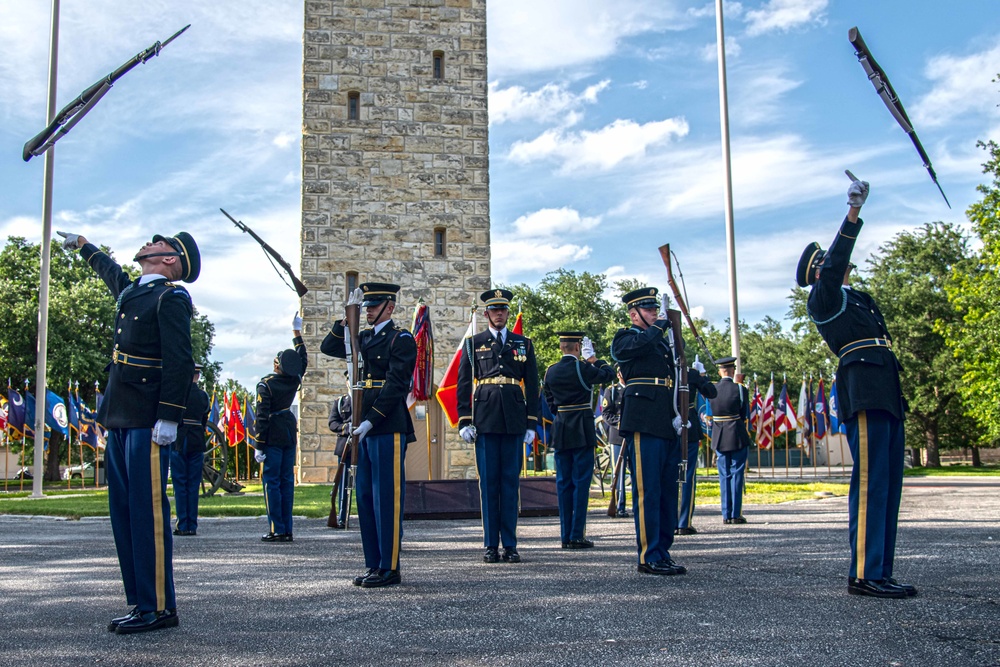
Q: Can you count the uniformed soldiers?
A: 12